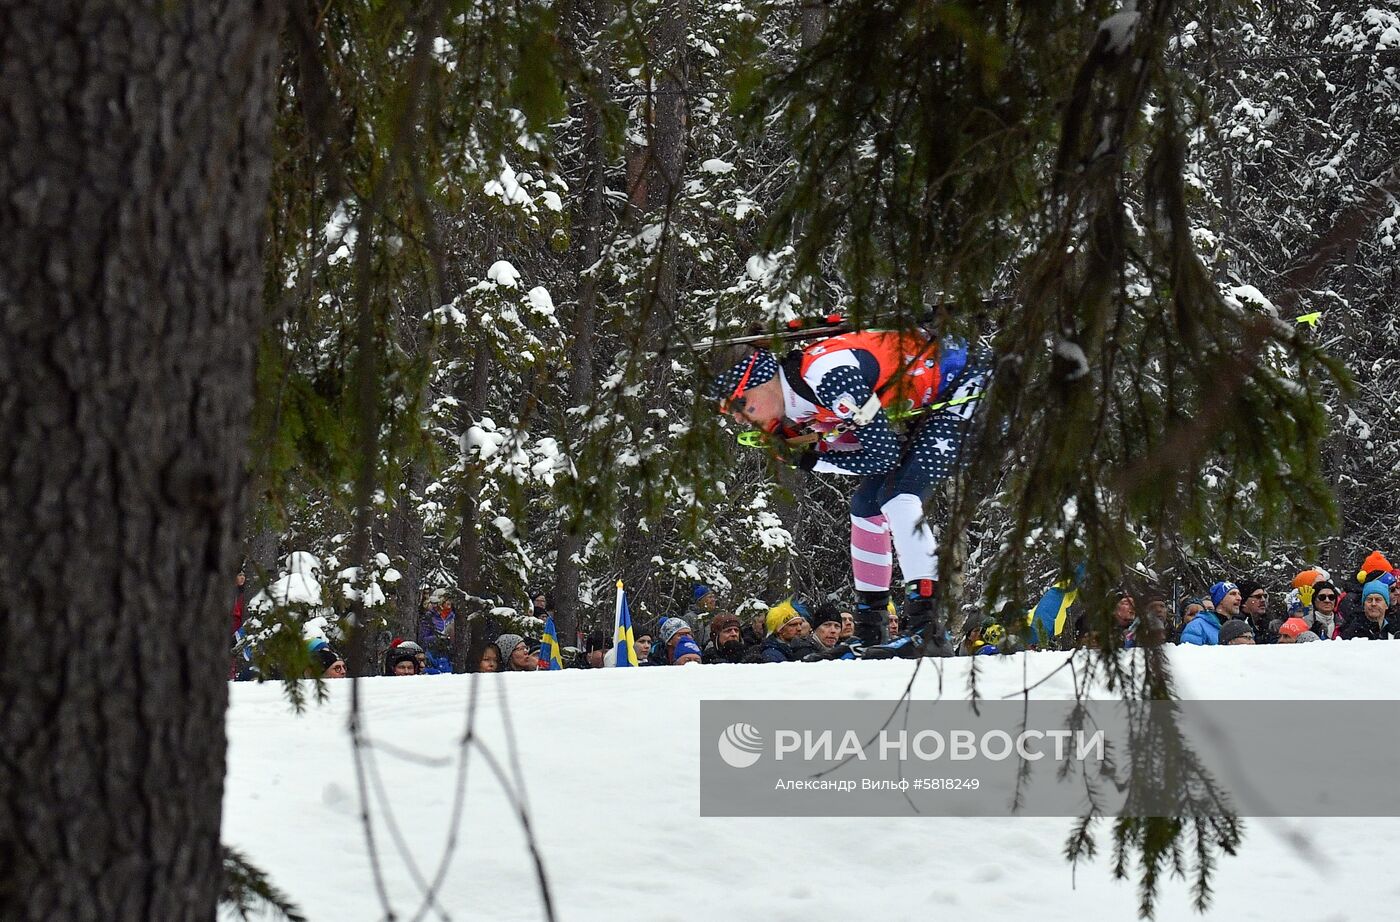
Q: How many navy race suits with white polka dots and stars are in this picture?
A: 1